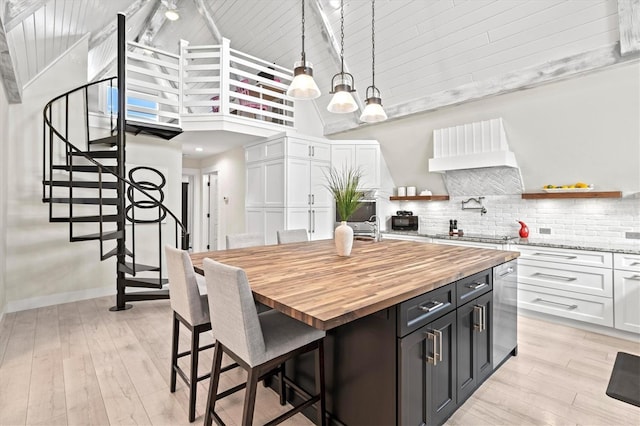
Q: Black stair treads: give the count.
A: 11